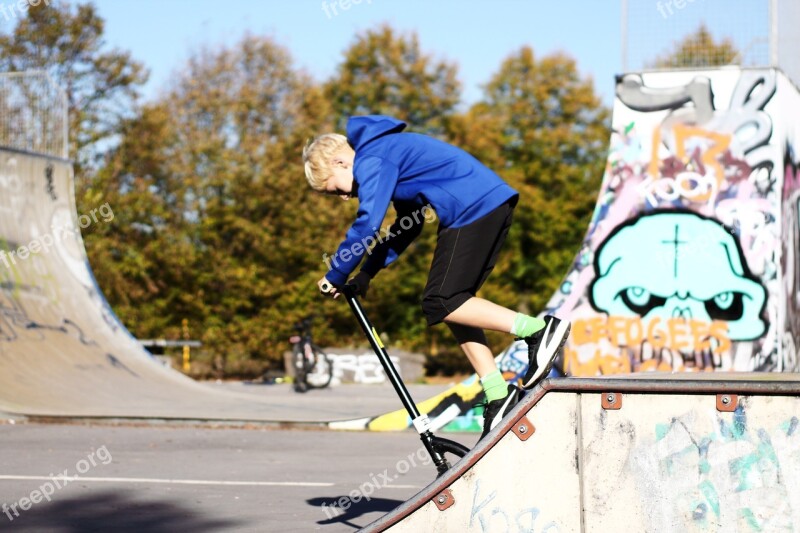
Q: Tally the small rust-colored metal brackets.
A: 4